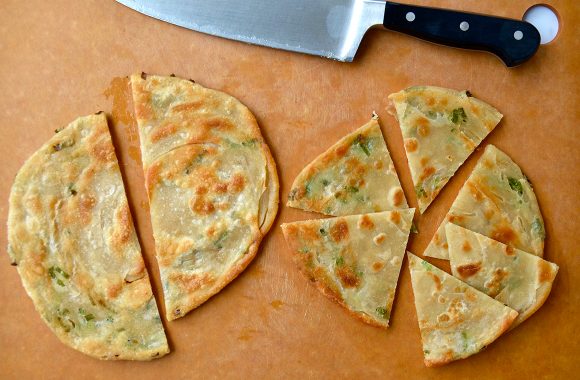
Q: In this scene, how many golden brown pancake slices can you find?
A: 8